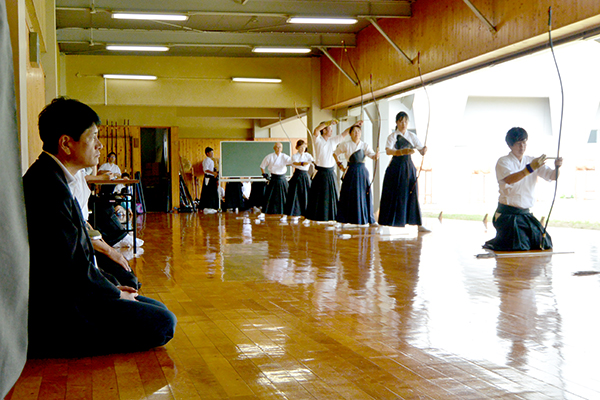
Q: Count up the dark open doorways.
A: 1